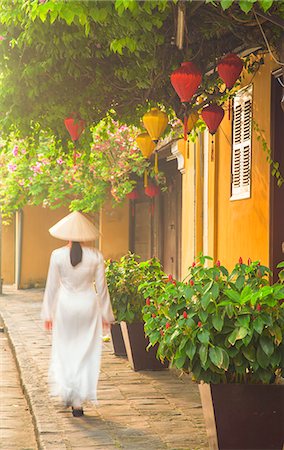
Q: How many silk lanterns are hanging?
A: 9